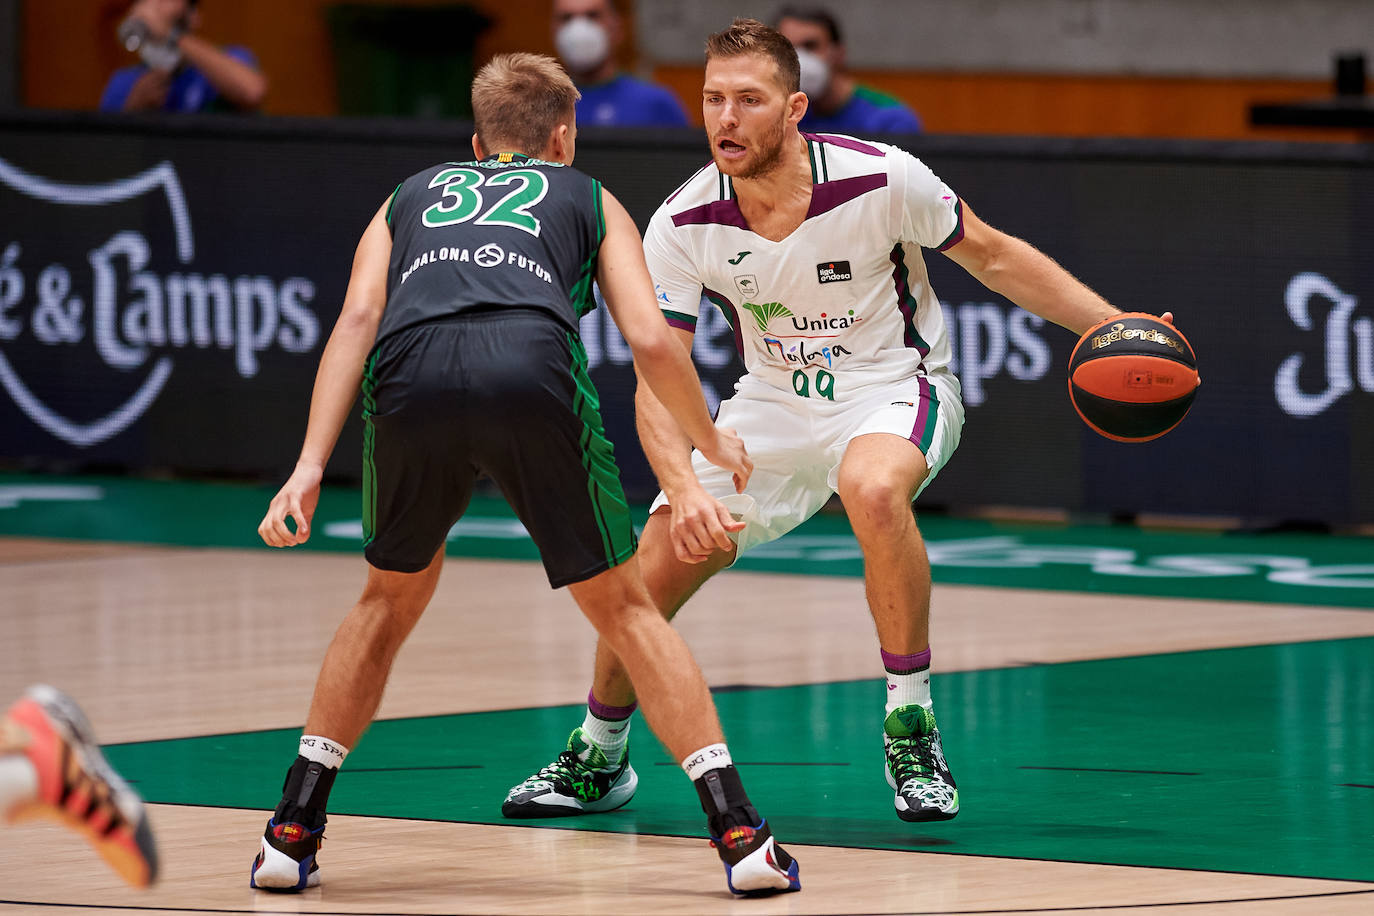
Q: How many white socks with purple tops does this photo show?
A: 2